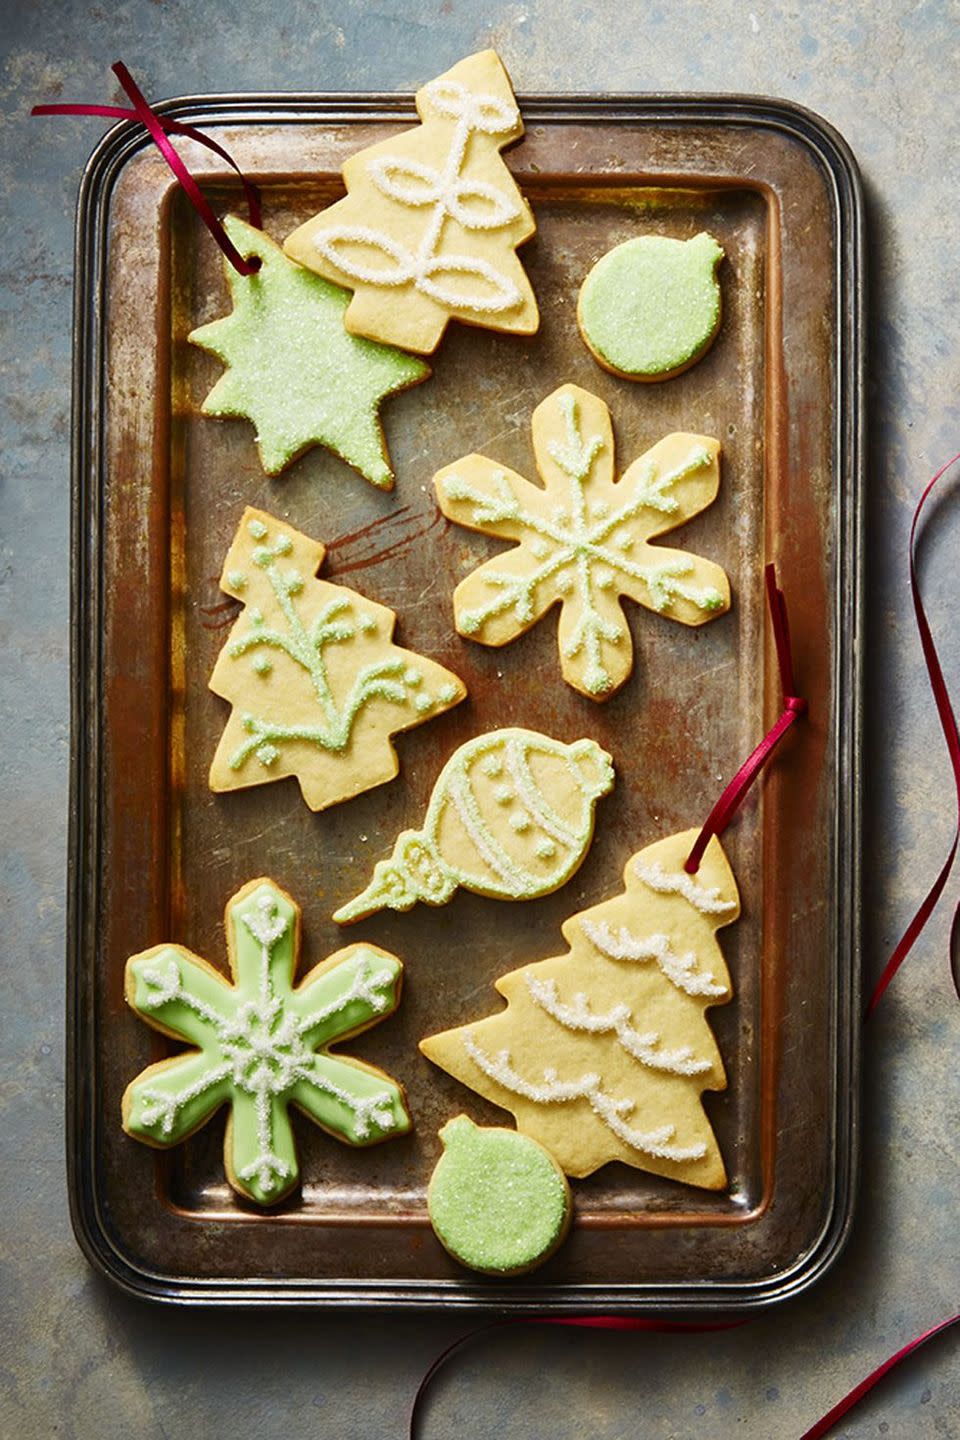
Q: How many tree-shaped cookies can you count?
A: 3